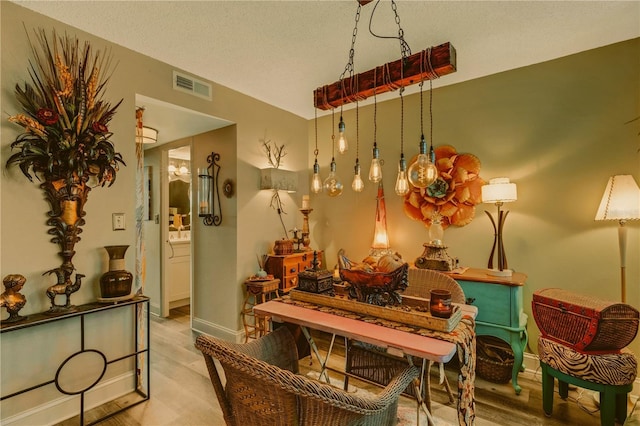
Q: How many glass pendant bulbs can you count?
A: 8